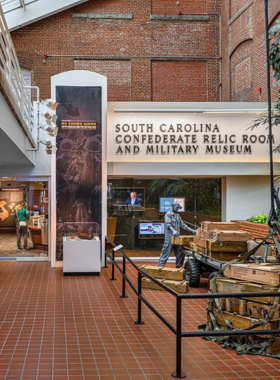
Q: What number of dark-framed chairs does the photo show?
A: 0